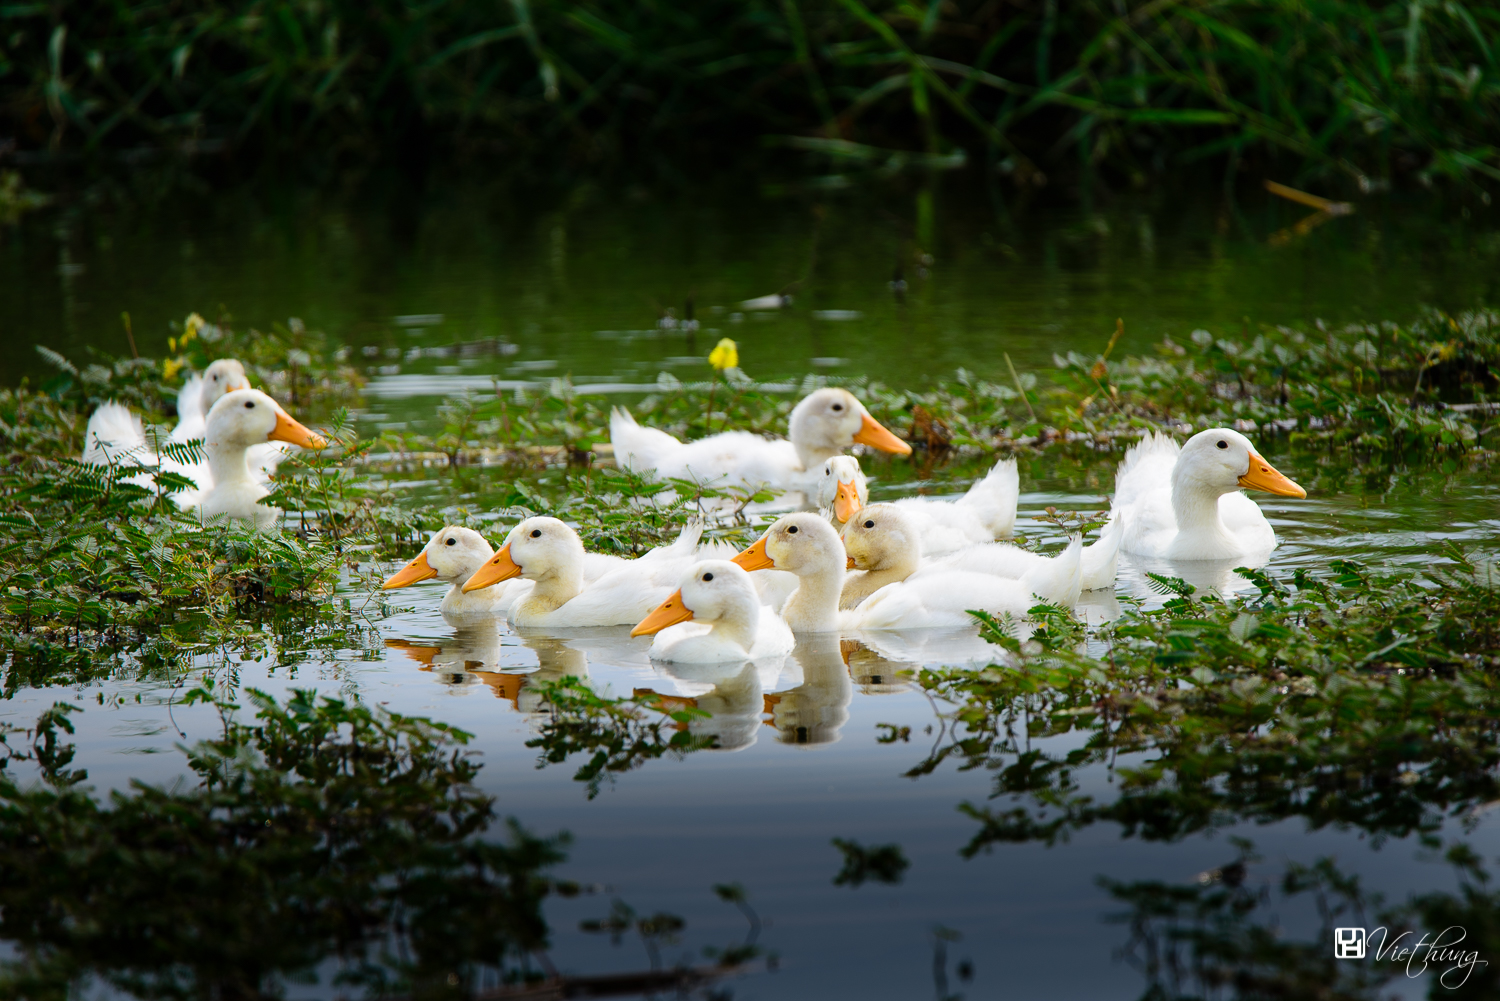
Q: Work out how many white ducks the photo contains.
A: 10